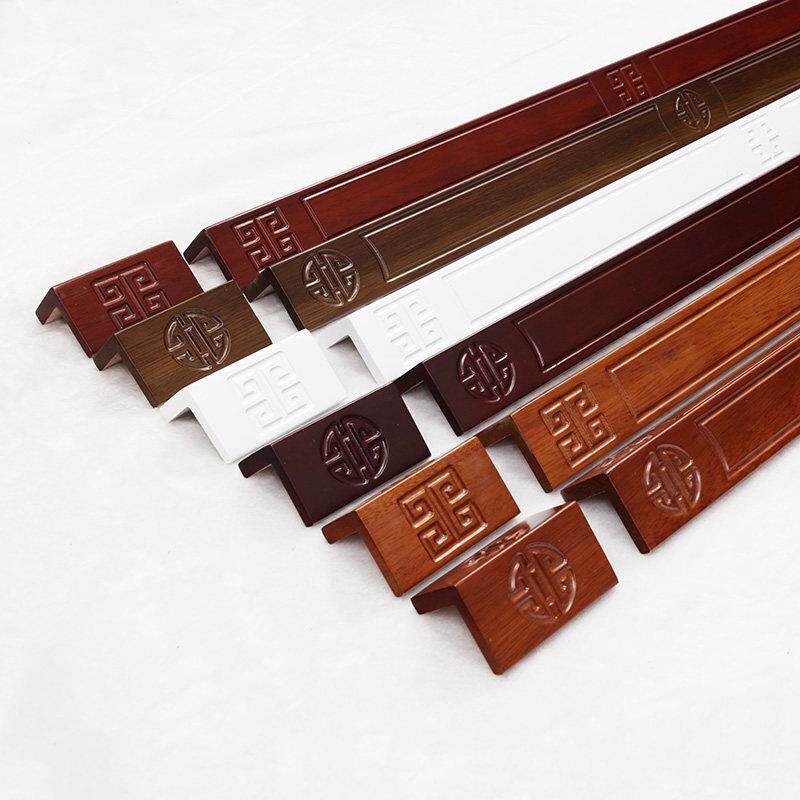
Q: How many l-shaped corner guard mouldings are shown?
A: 12